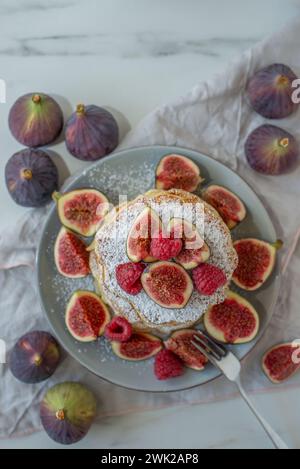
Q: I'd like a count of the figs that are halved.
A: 13